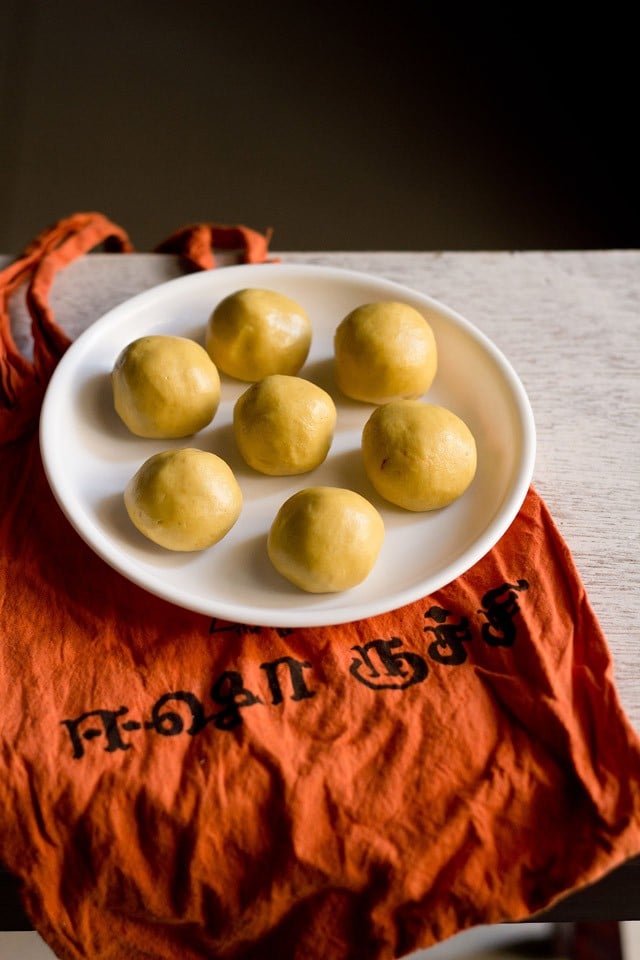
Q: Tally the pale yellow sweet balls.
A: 7